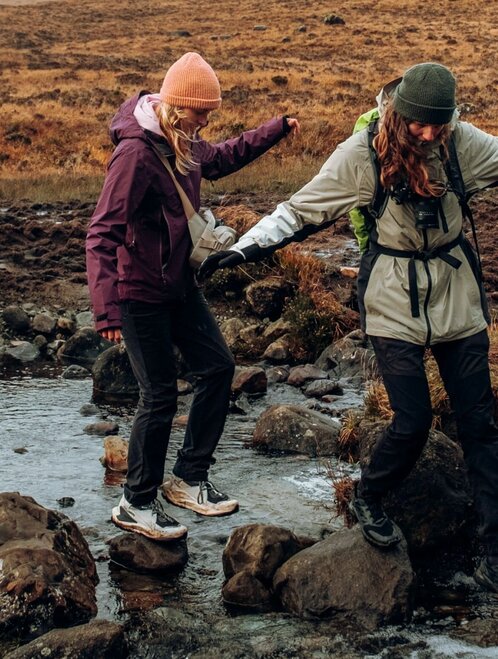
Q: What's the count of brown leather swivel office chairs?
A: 0